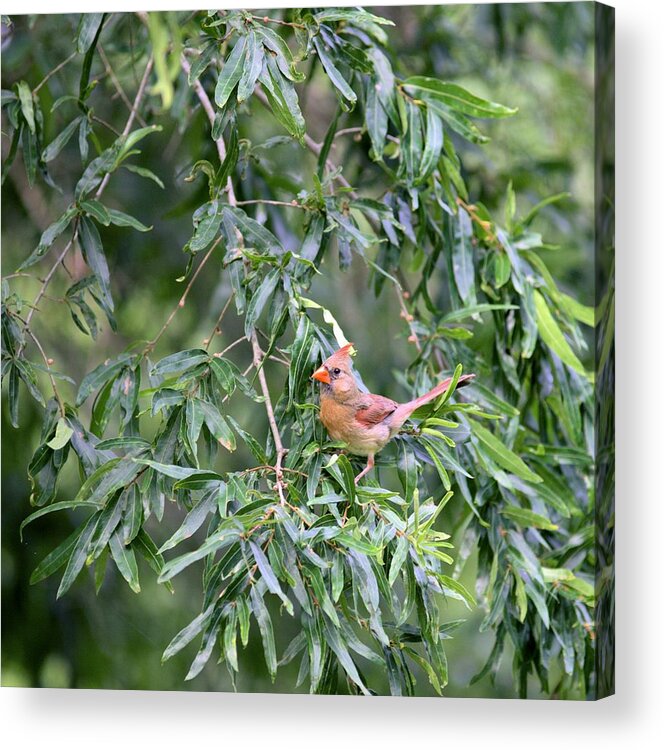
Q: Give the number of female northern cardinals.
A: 1